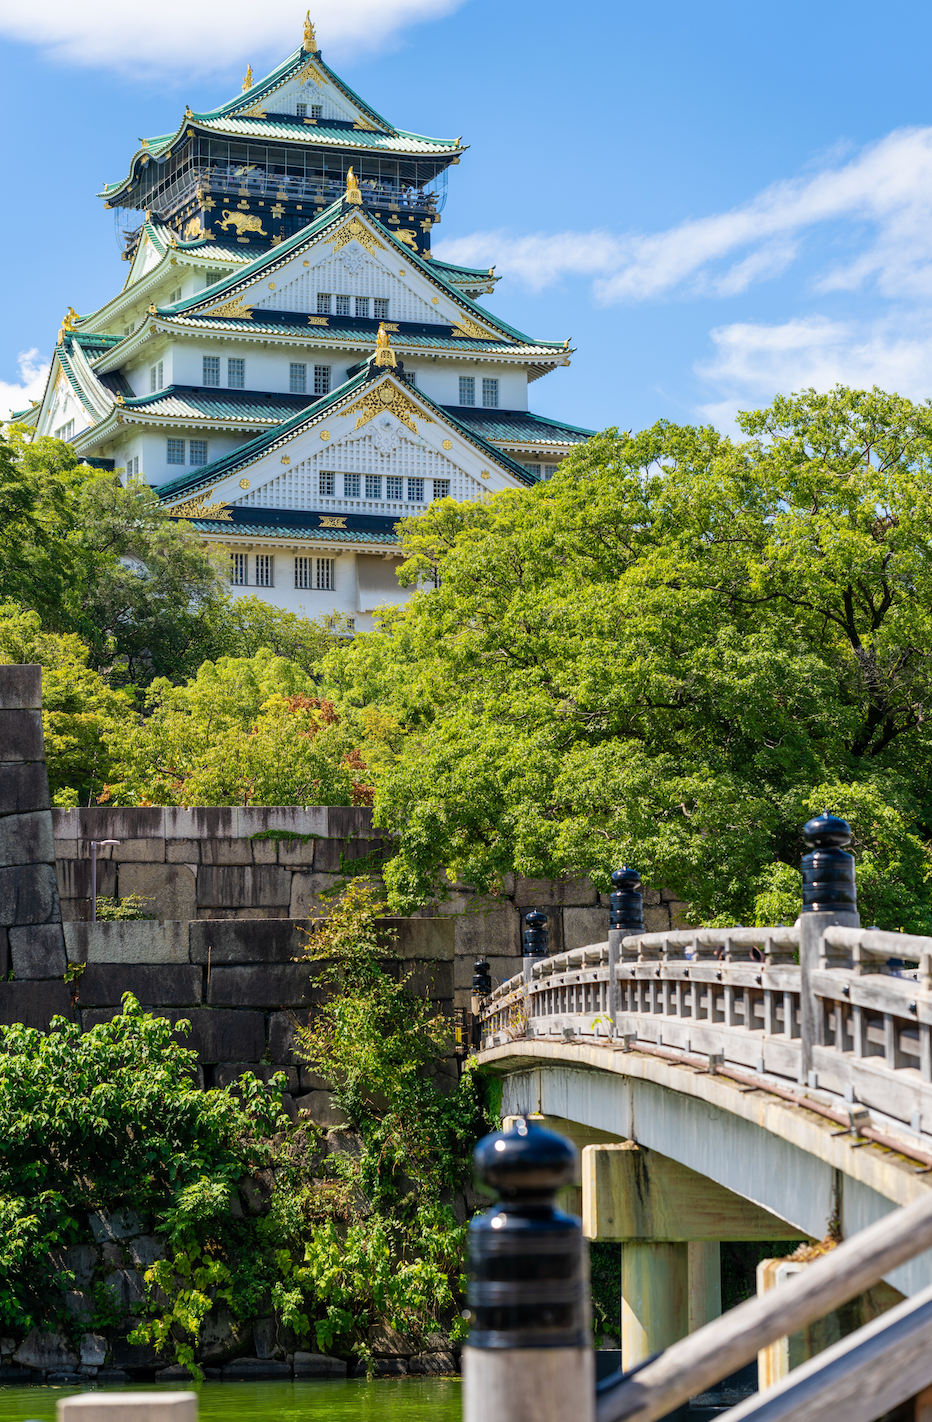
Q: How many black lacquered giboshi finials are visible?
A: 5